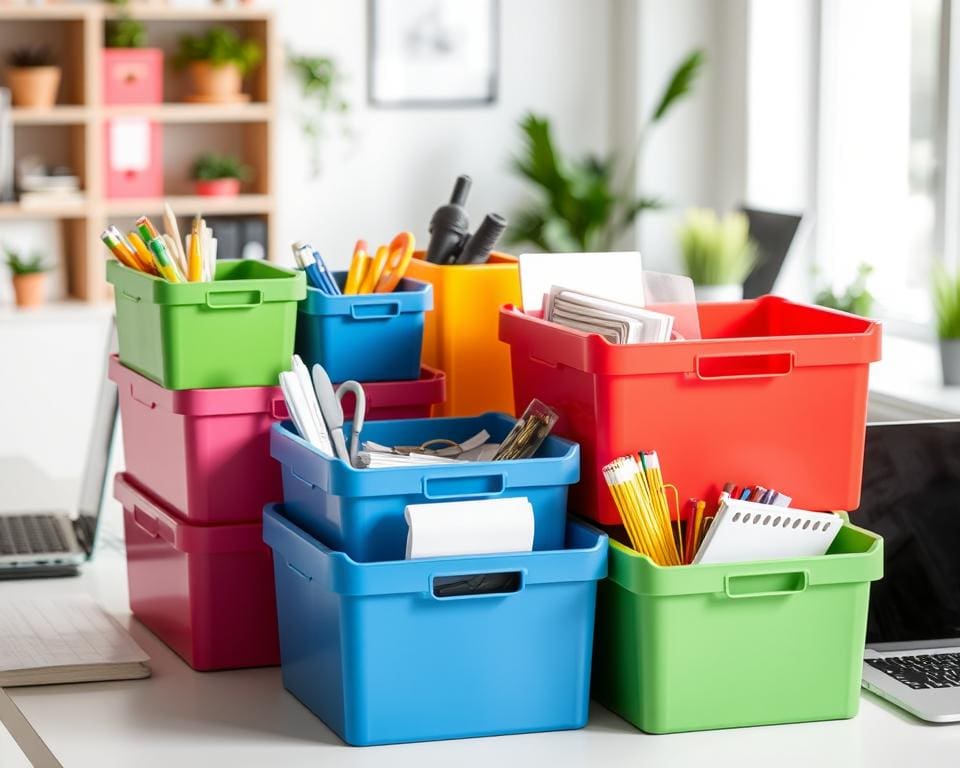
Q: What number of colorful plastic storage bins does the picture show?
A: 9